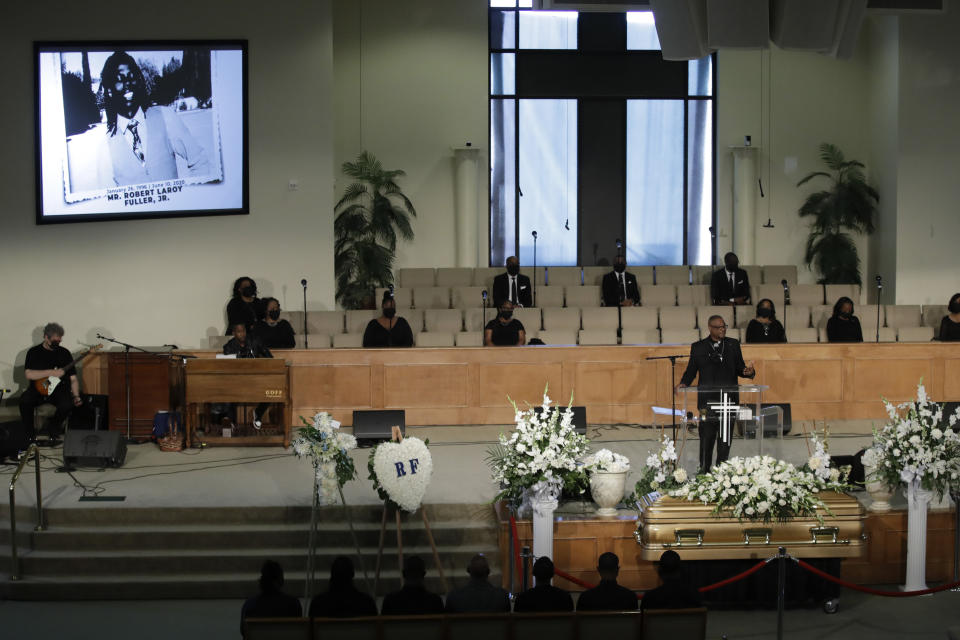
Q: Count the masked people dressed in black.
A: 11